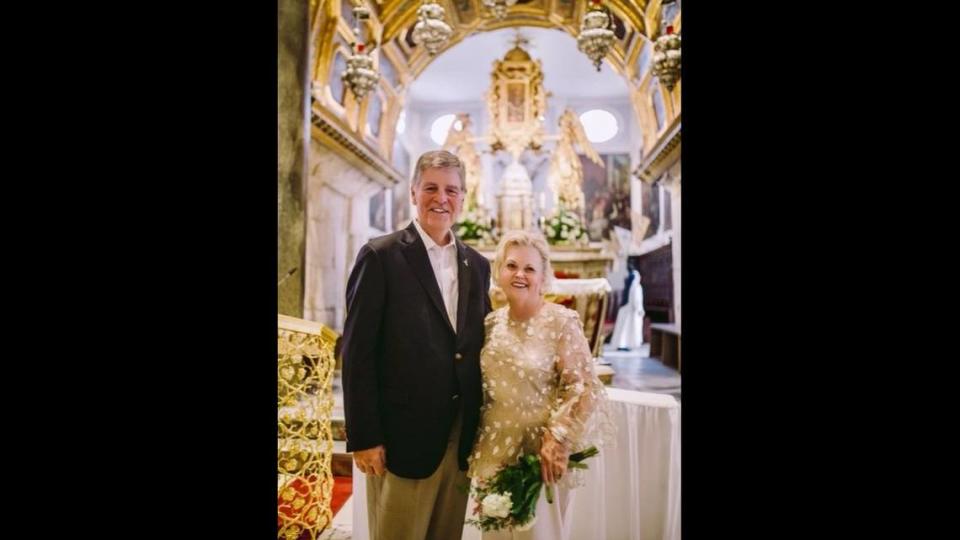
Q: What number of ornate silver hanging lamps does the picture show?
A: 5